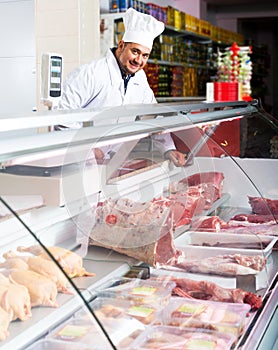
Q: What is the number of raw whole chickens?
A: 5